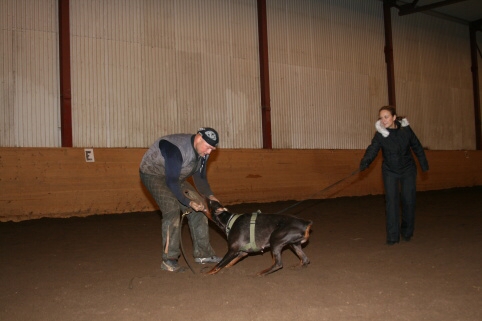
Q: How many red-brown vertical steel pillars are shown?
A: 4